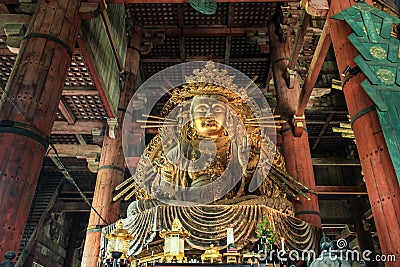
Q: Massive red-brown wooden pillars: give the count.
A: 4